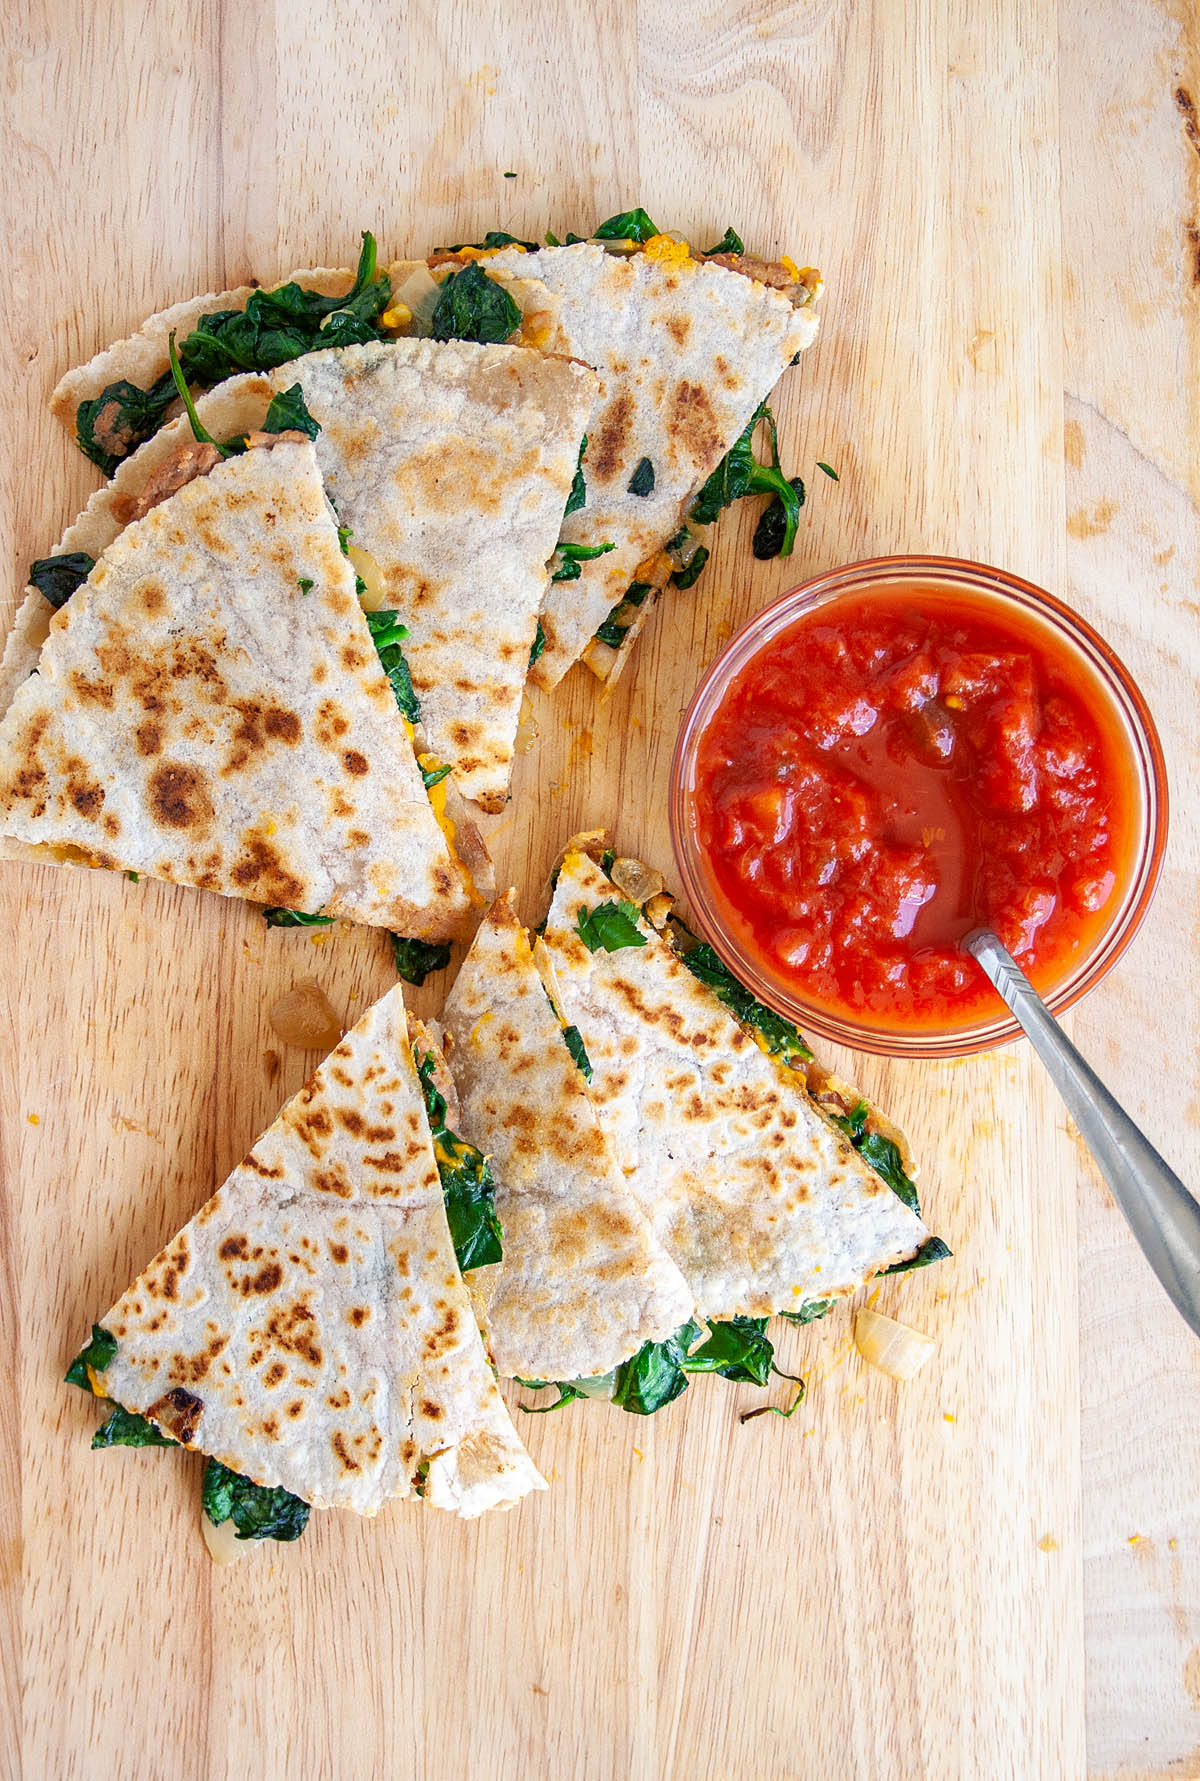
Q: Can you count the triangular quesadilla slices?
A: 6